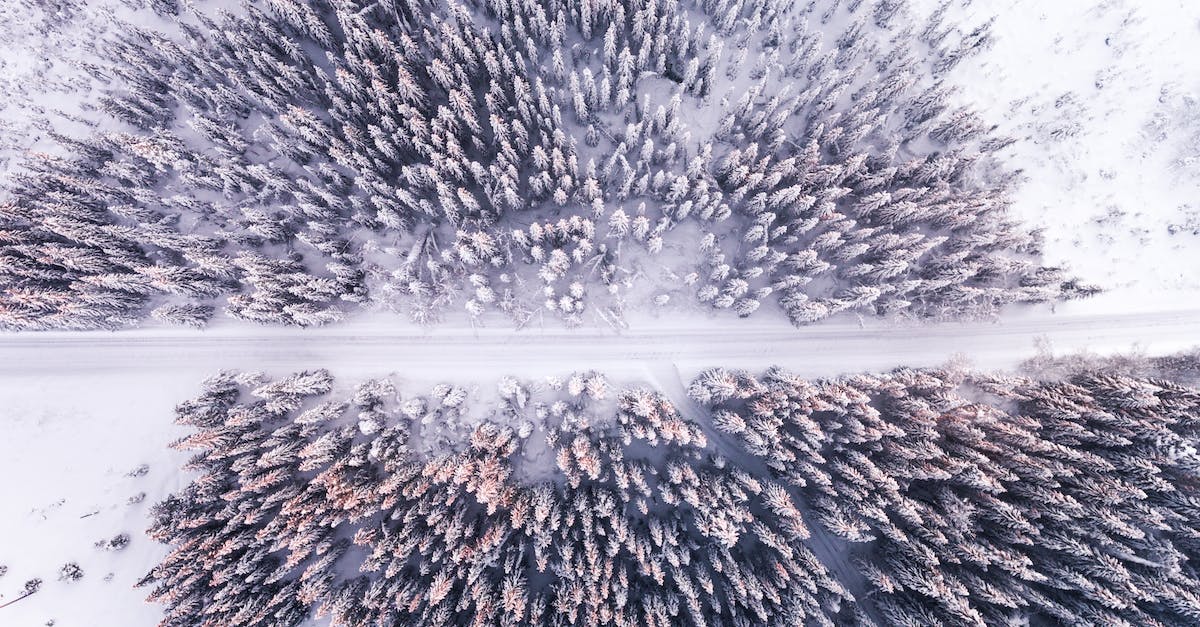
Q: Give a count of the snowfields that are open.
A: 2